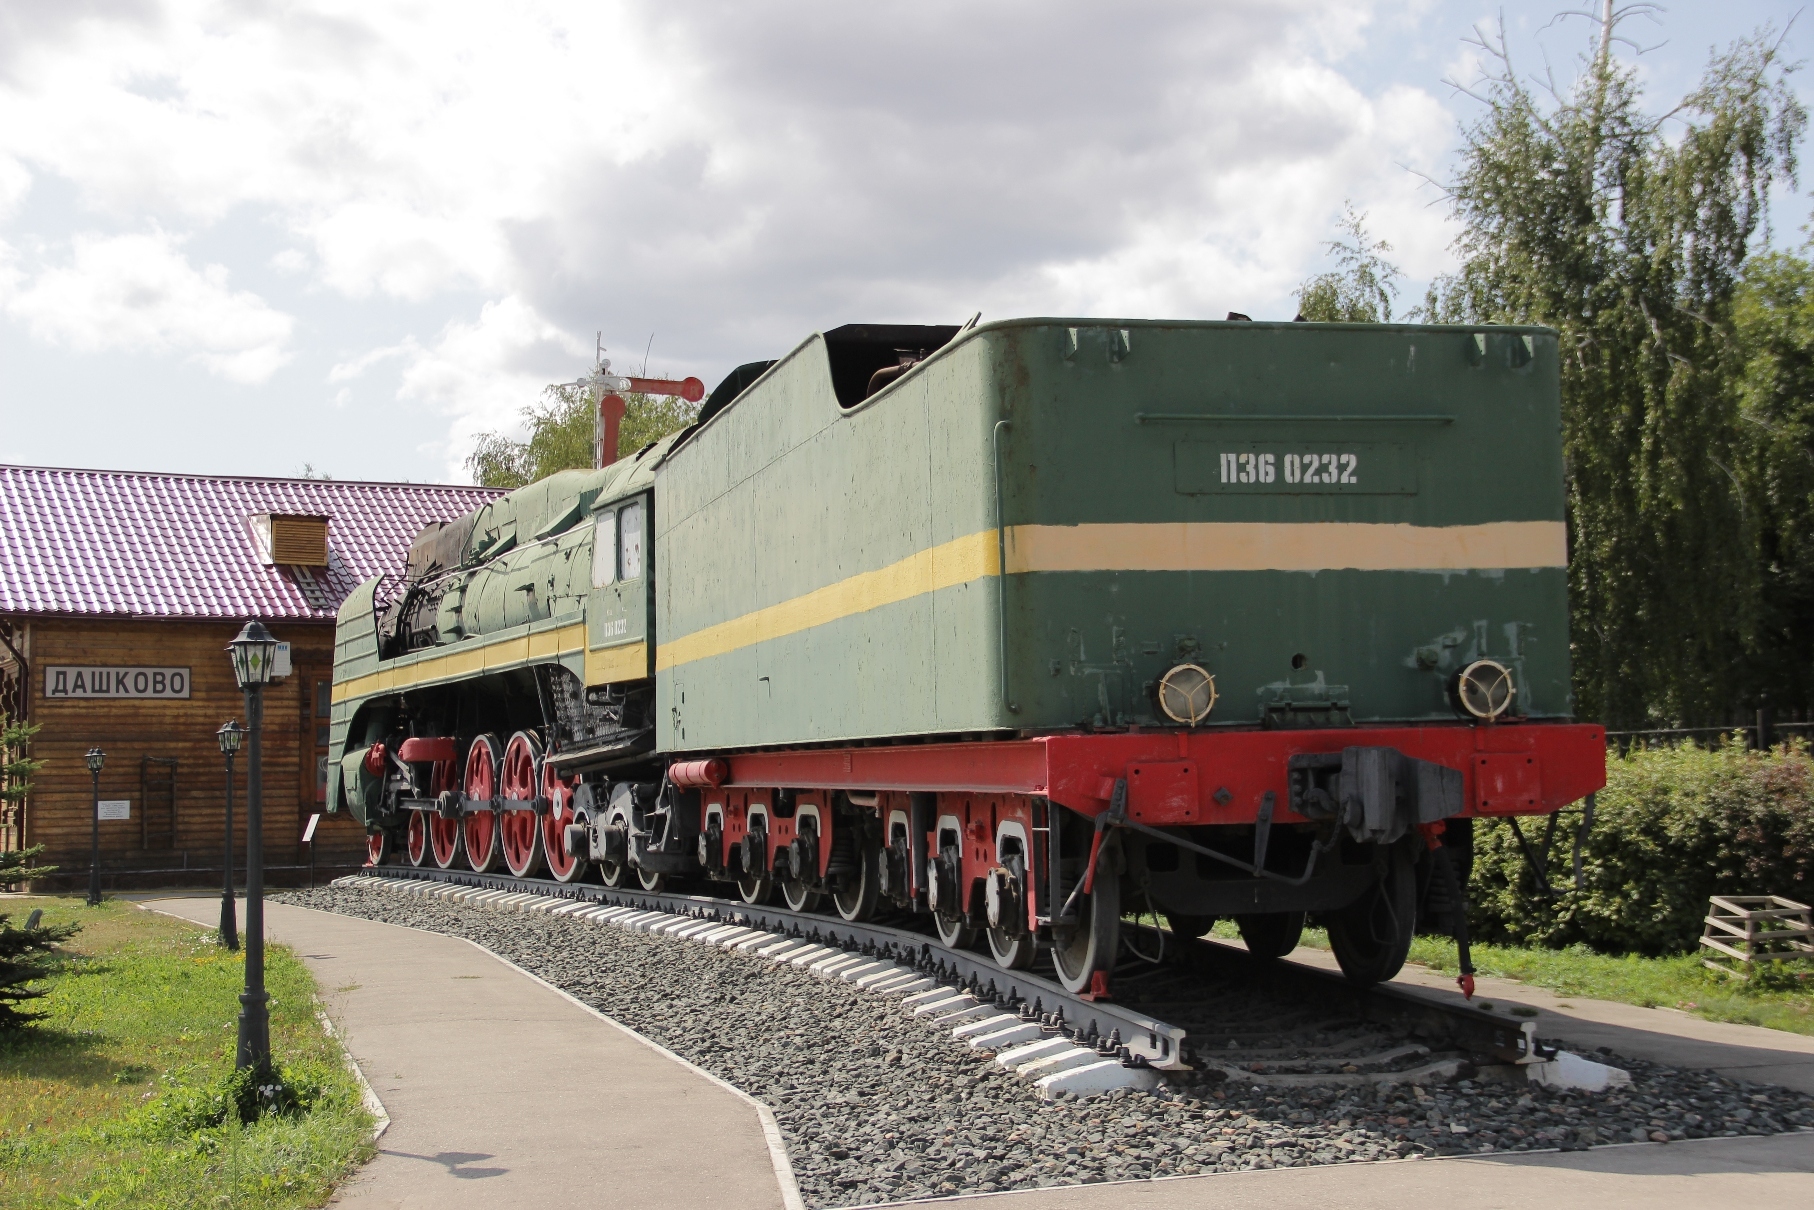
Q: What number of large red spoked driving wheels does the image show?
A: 4